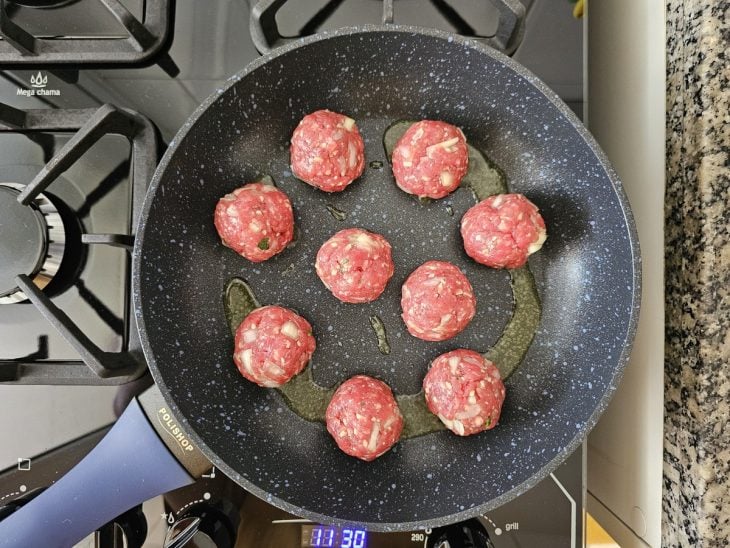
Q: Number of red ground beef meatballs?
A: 9